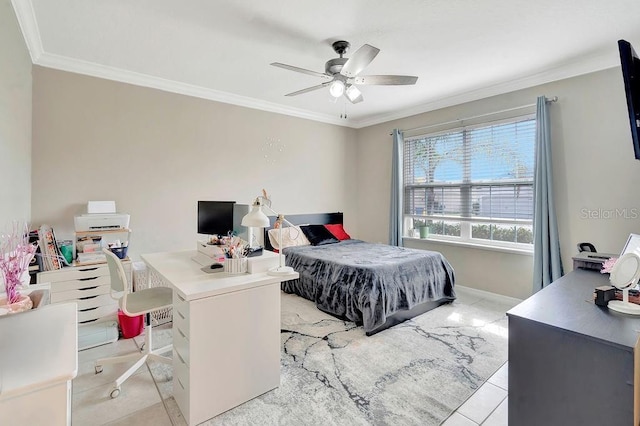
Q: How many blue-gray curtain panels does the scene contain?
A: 2